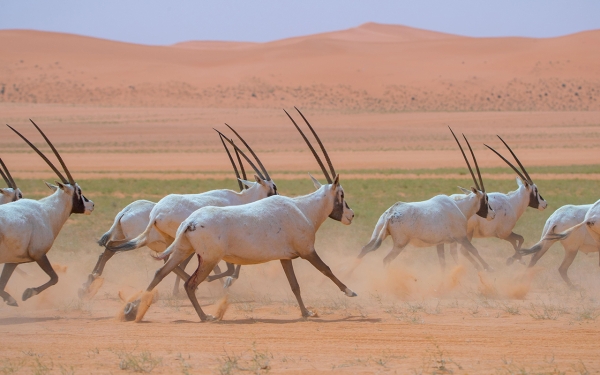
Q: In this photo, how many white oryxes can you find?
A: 9